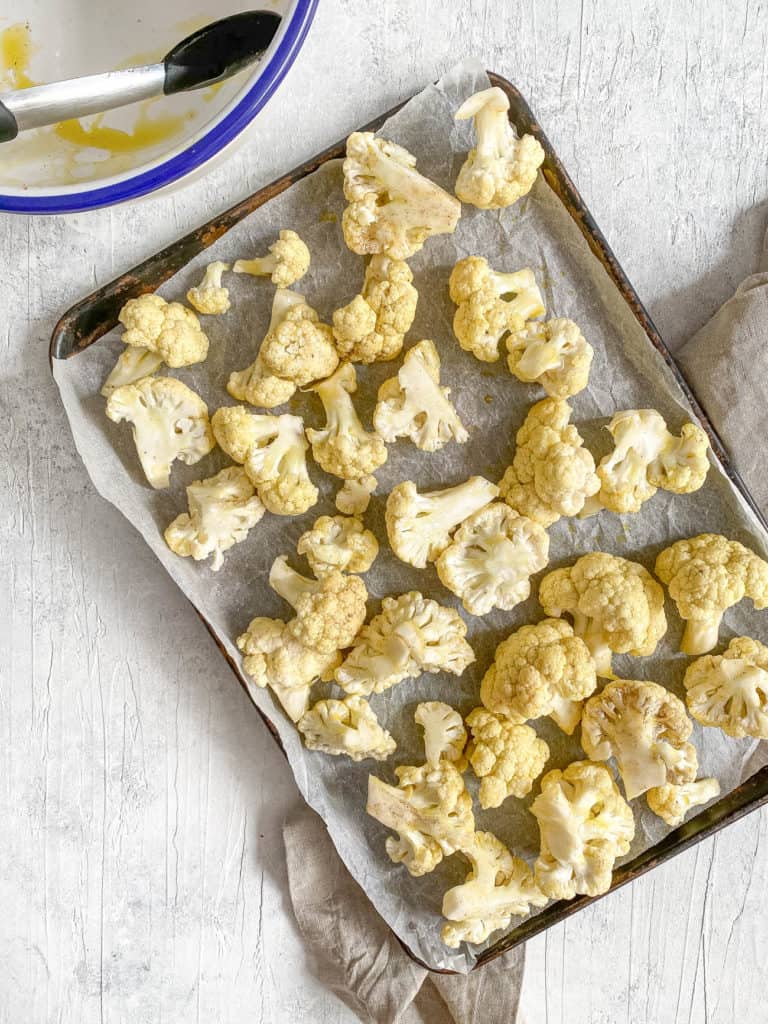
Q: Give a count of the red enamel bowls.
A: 0